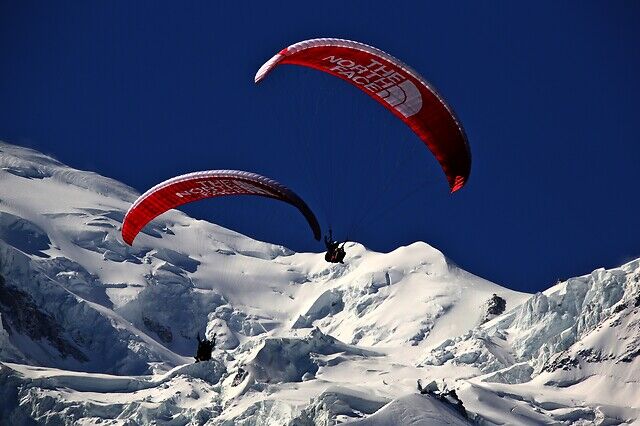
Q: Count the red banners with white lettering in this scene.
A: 2